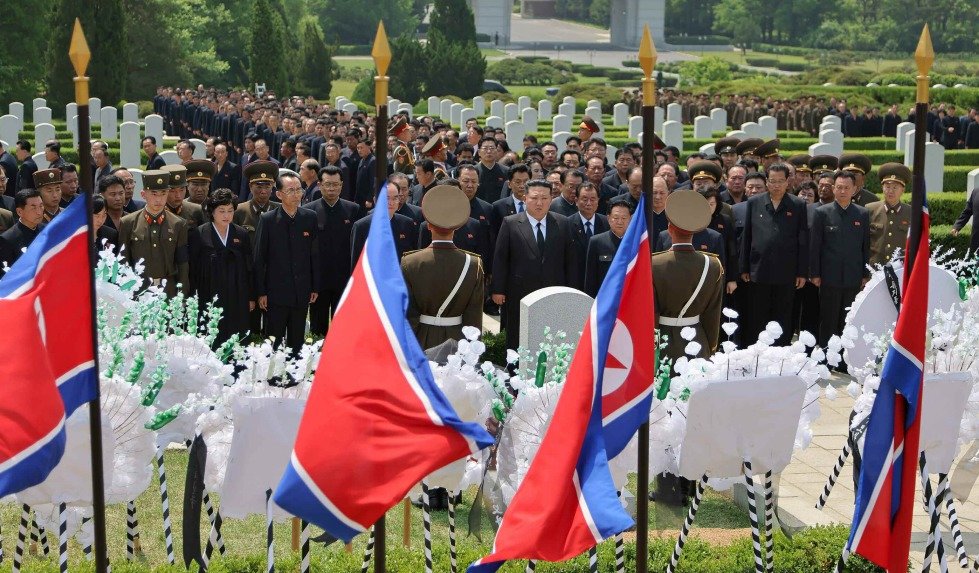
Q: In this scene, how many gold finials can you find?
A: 4